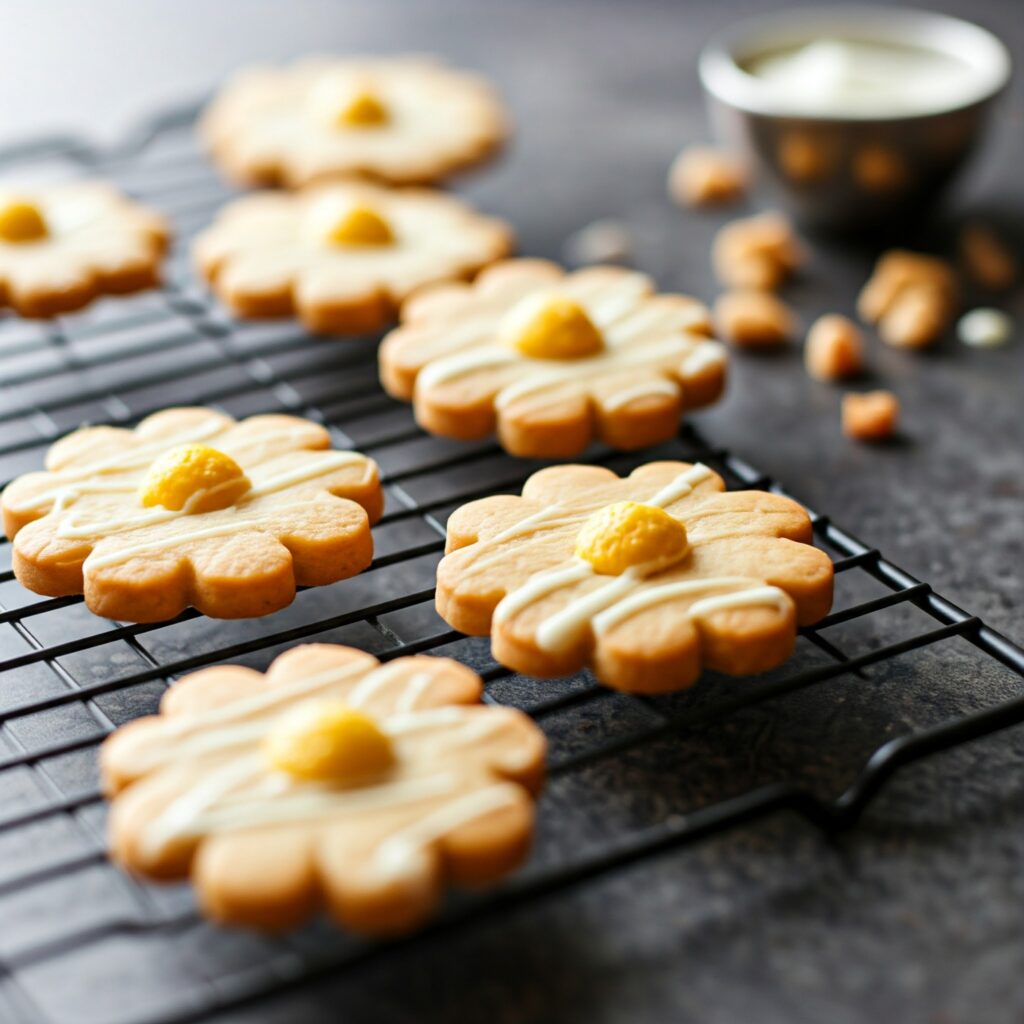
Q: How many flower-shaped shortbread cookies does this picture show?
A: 7